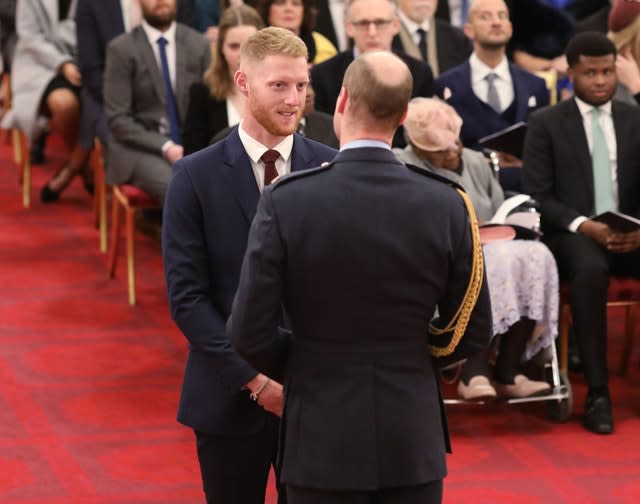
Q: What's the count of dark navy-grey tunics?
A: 1